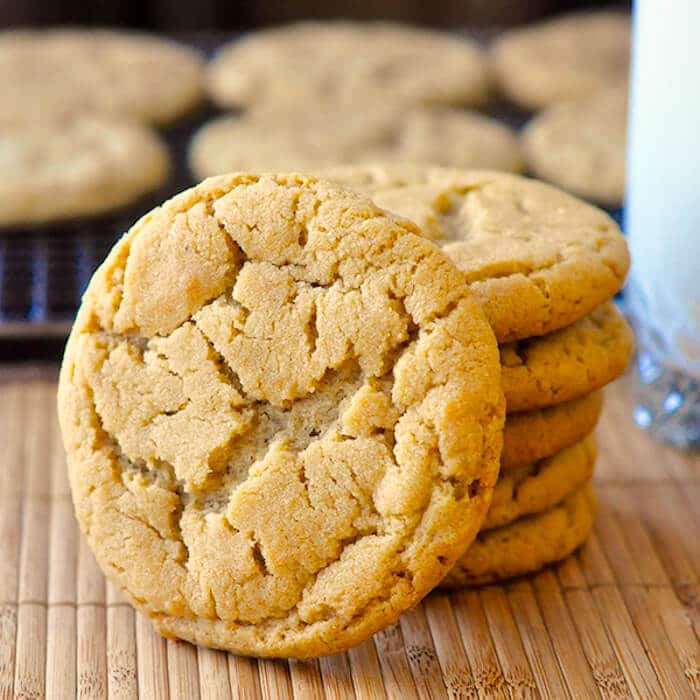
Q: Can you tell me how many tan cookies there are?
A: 12